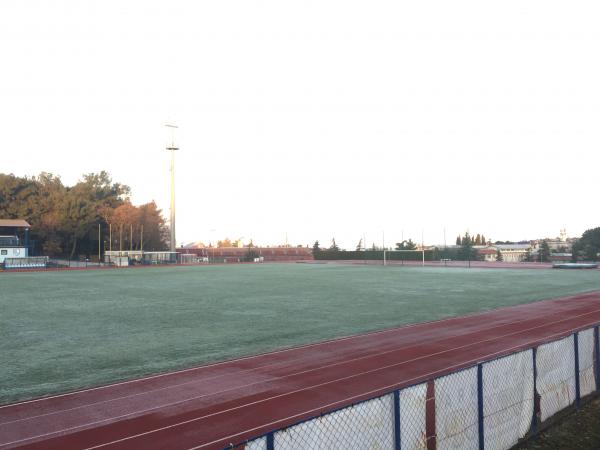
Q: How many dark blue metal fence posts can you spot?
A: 6